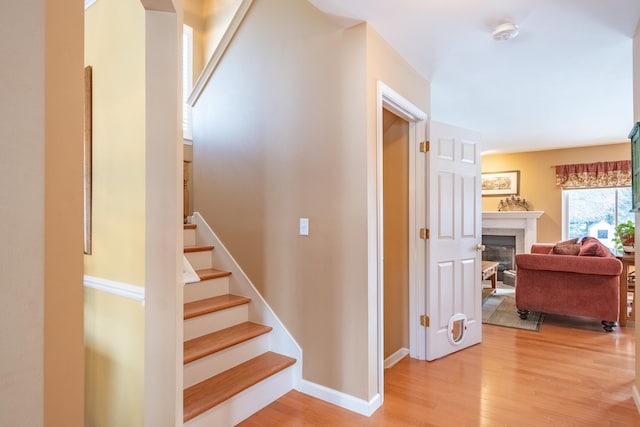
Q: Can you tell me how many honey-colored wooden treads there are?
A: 6